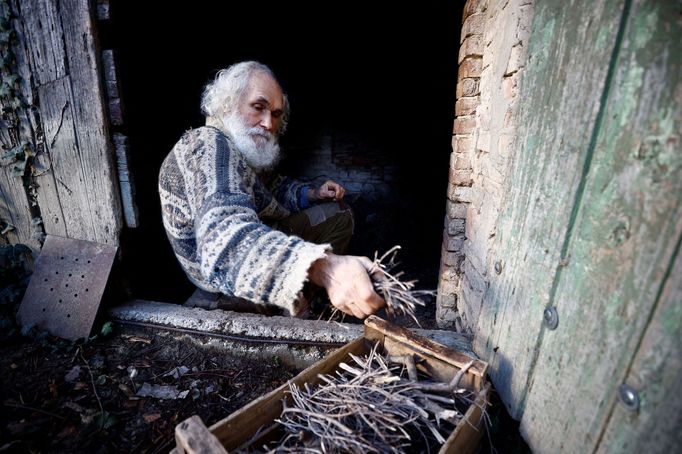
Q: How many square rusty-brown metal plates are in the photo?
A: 1